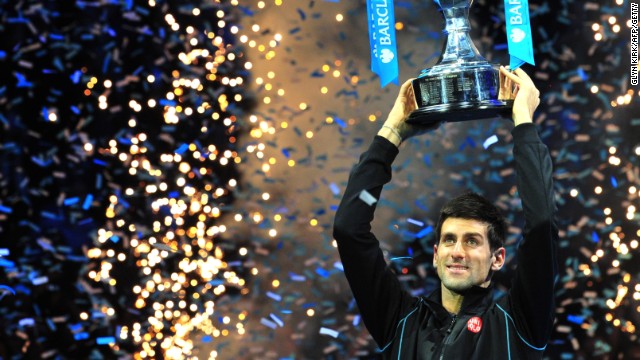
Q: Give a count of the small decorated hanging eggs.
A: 0